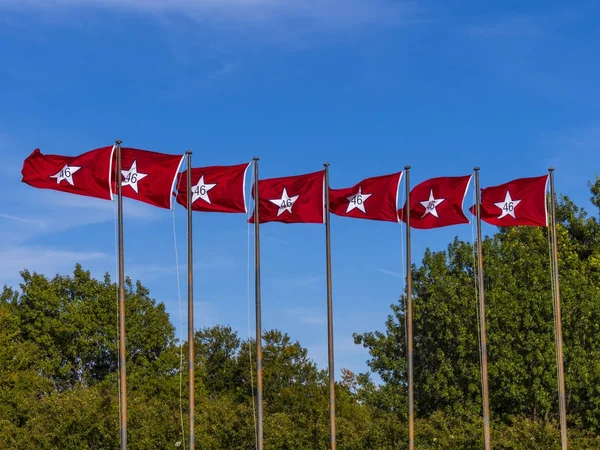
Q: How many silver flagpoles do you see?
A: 7